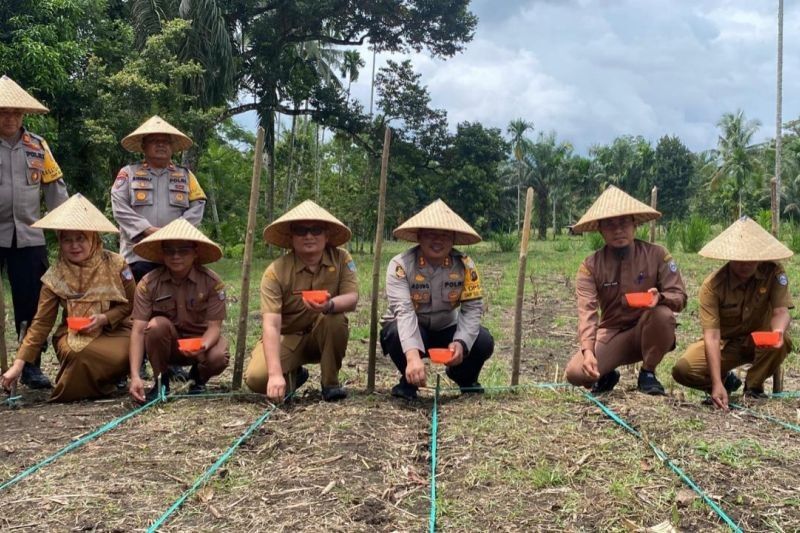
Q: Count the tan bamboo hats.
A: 8